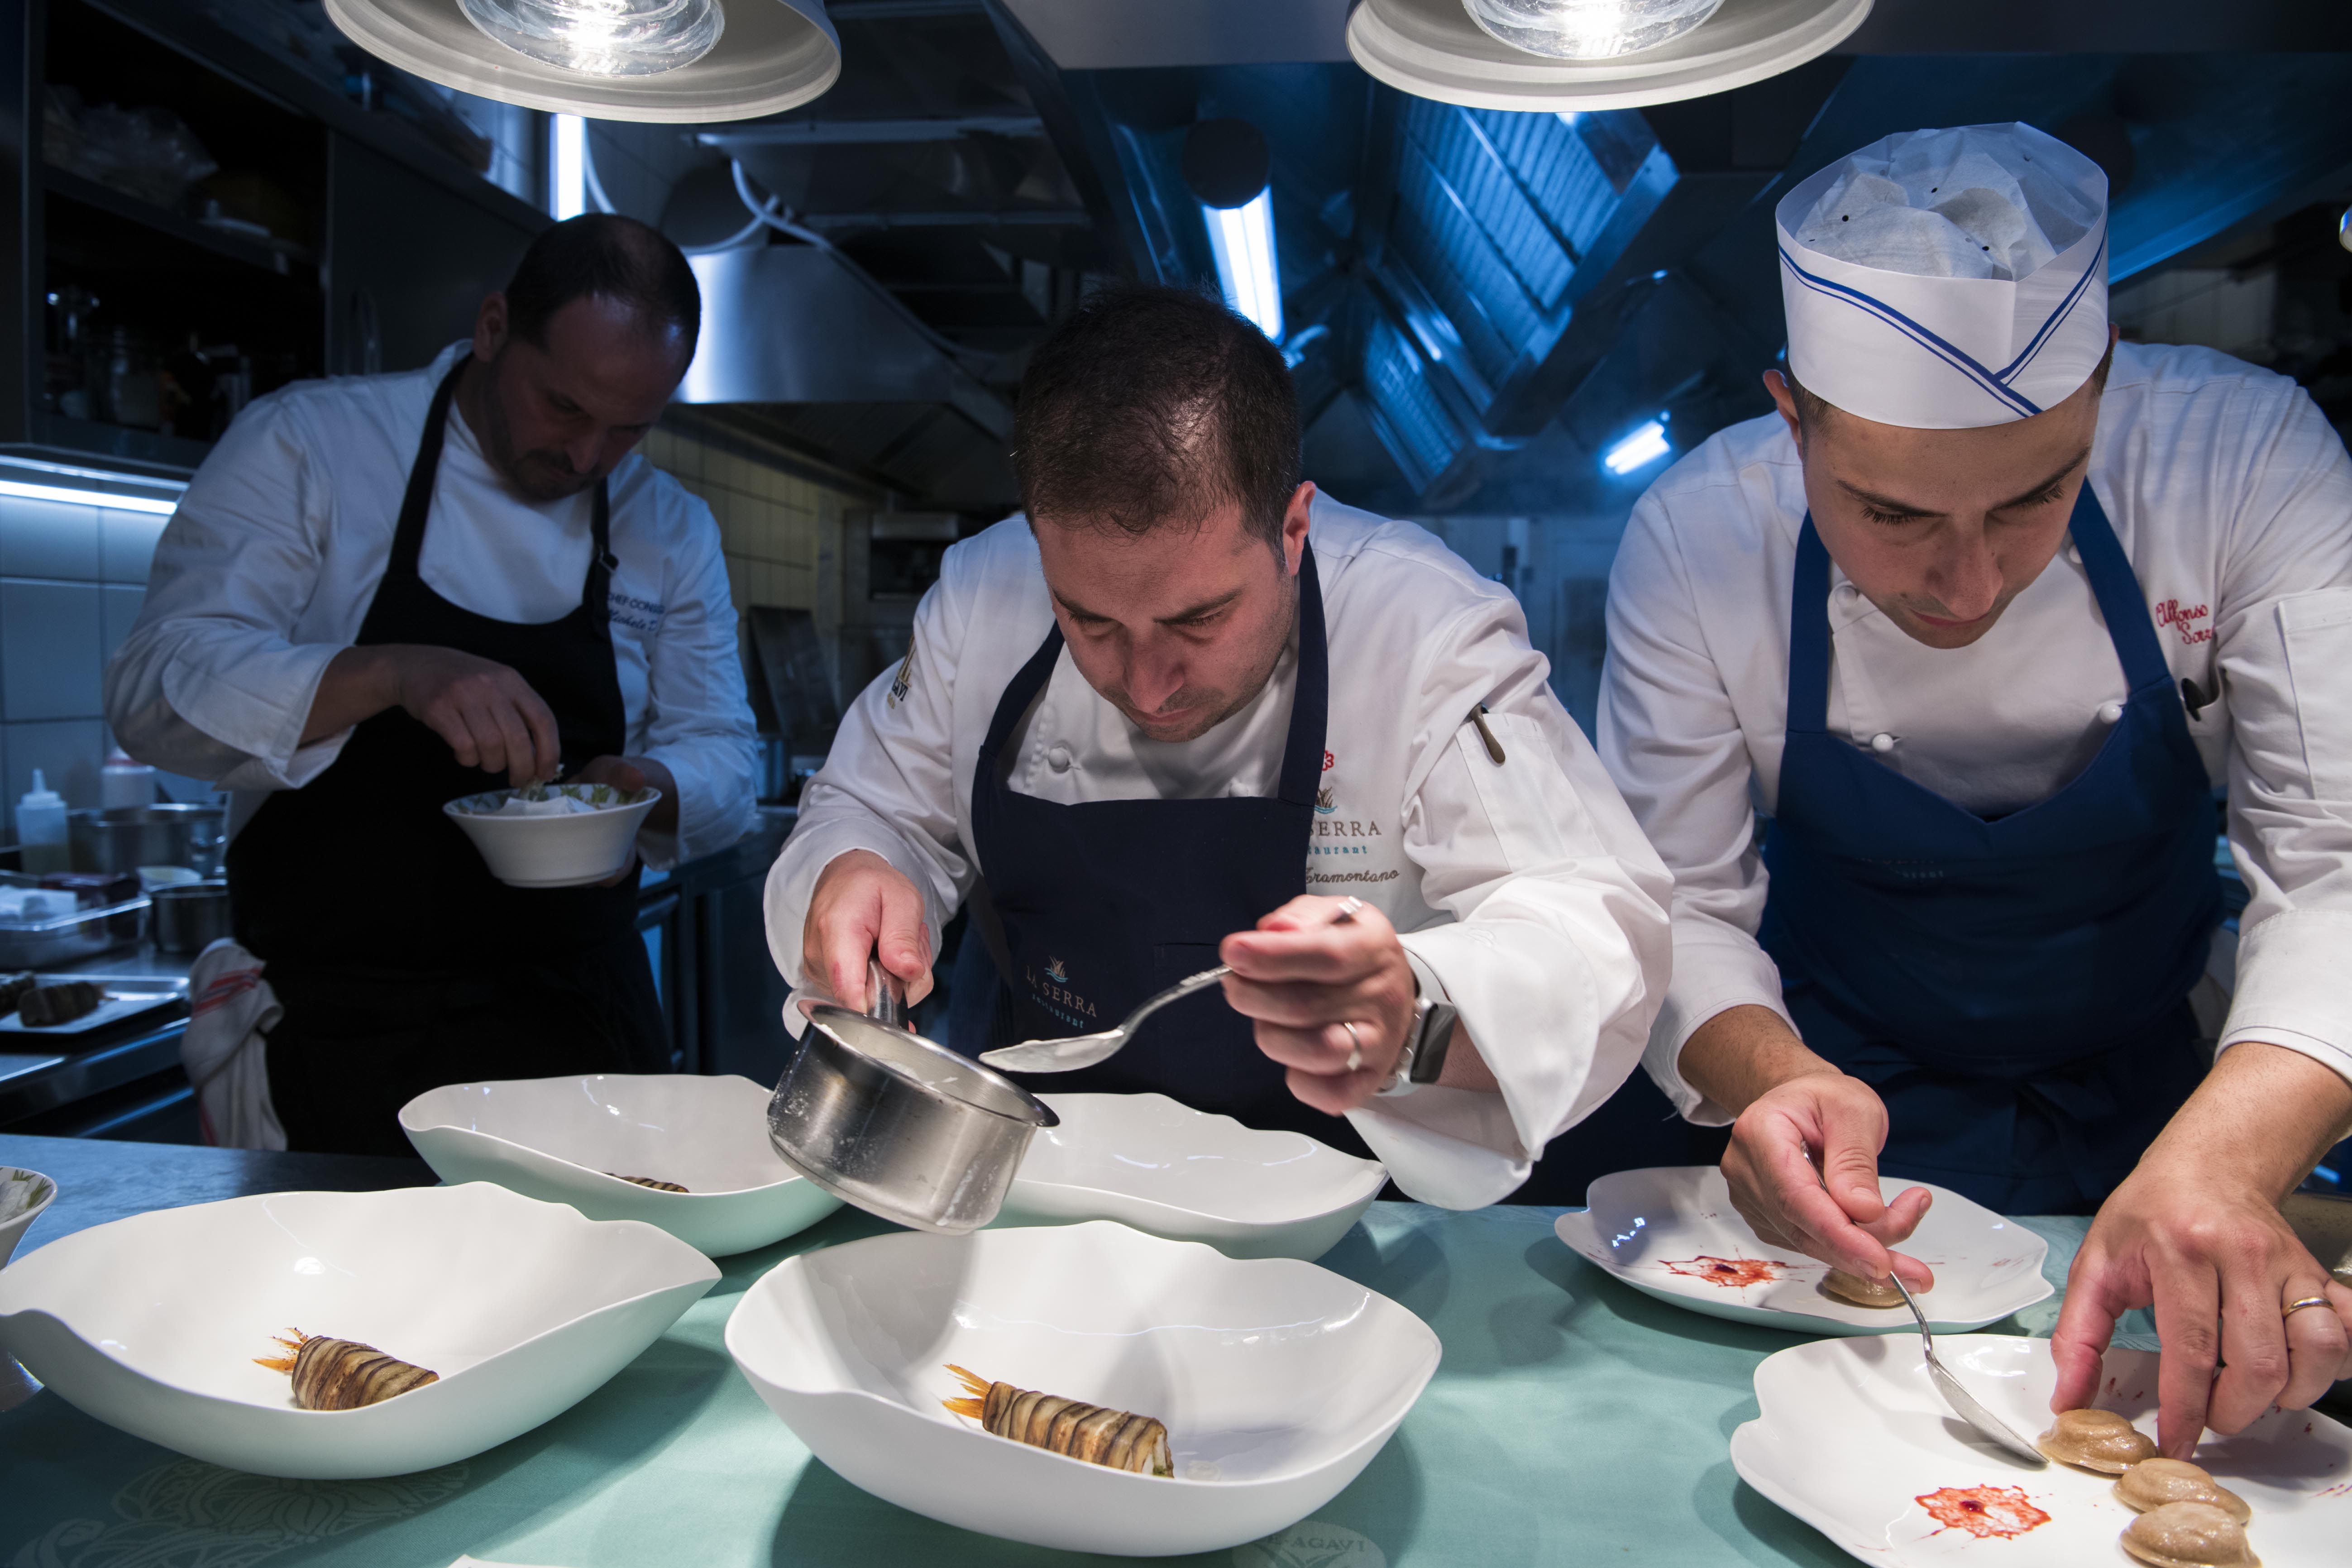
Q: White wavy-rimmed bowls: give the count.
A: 4